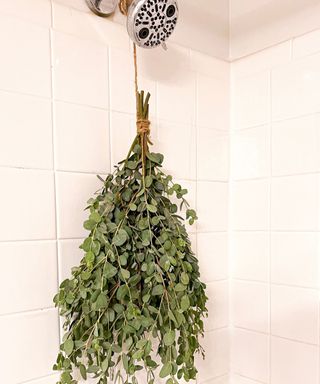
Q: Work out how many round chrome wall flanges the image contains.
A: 1